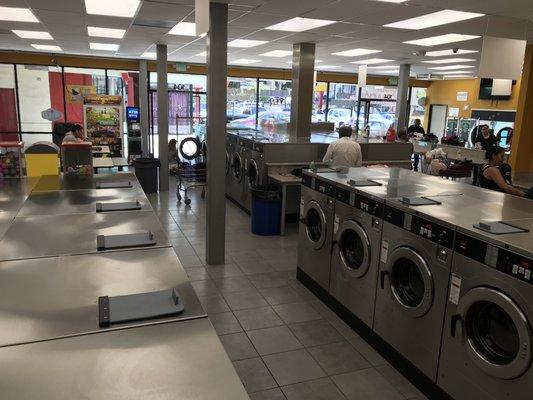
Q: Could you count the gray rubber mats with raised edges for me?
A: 8